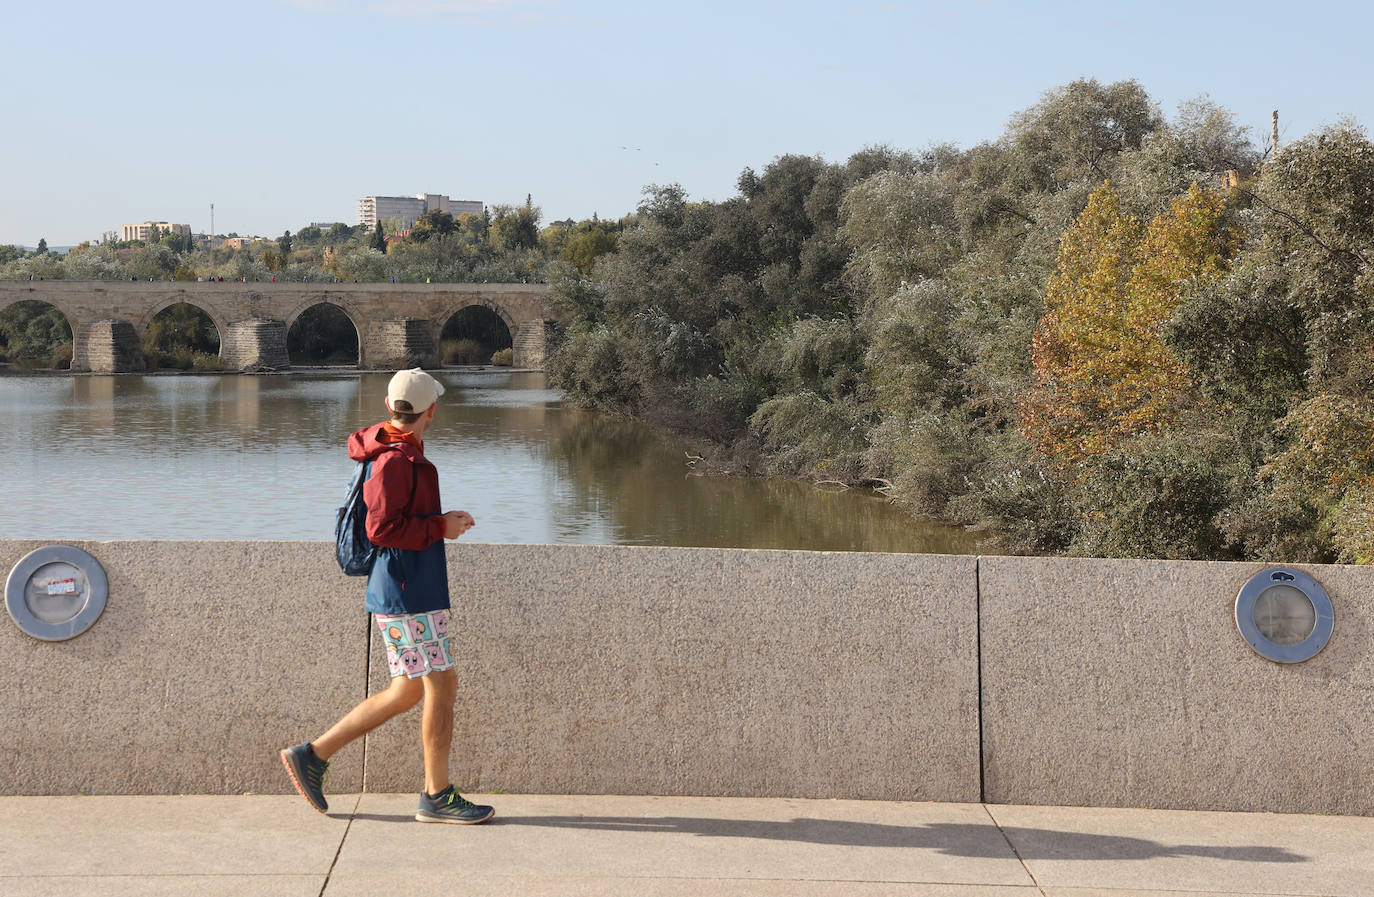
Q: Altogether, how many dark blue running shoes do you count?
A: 2